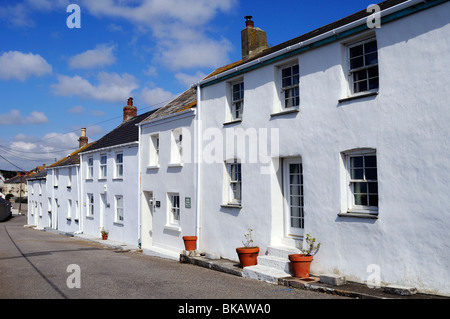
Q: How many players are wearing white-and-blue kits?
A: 0